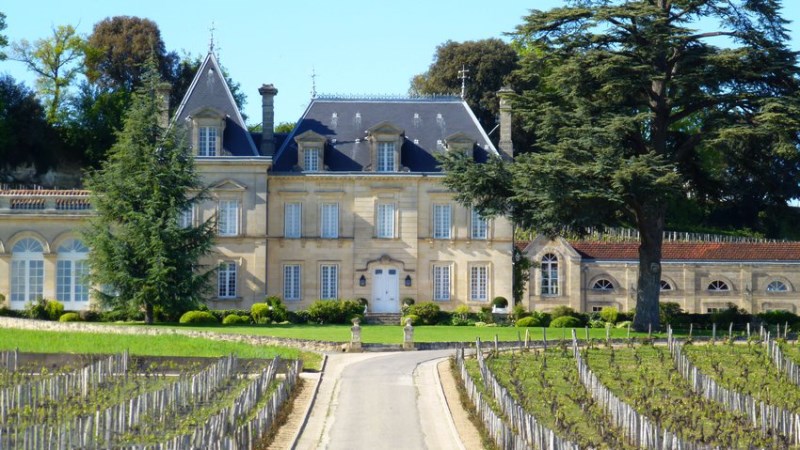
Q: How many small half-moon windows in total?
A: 4